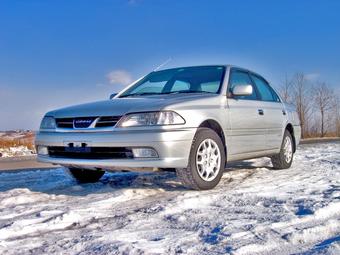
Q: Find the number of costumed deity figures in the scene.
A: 0